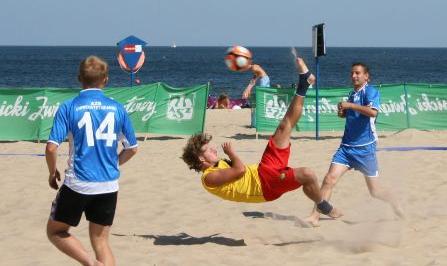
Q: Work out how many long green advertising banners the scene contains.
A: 2